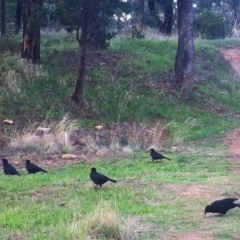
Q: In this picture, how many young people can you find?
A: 0